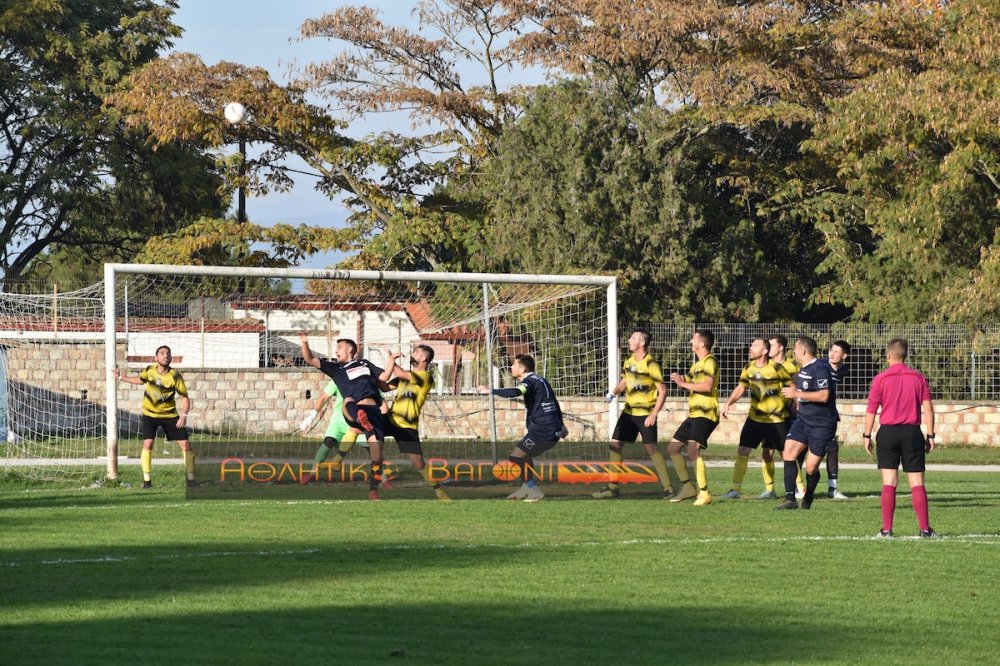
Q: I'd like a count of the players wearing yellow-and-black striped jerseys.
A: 6